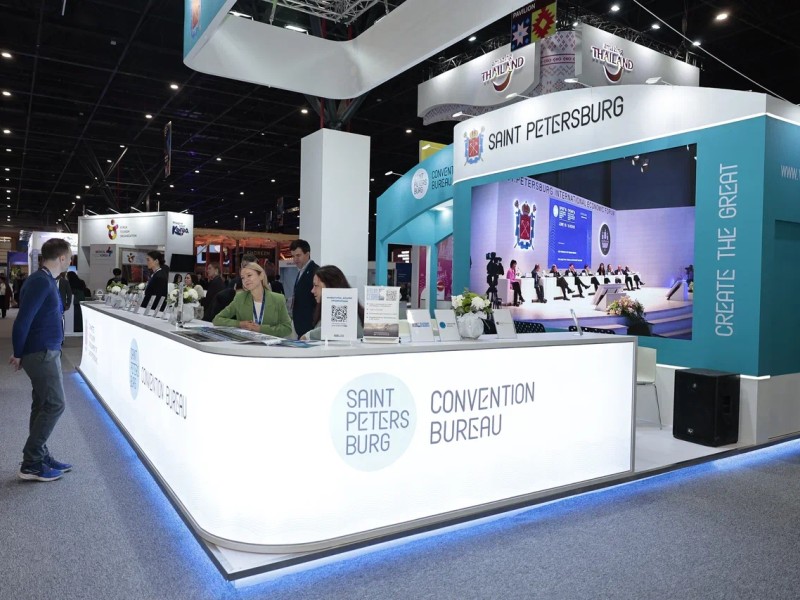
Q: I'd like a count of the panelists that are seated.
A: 9